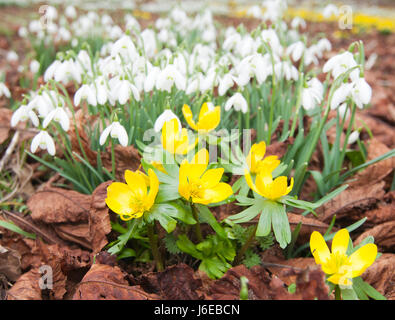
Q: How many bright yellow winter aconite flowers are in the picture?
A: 7